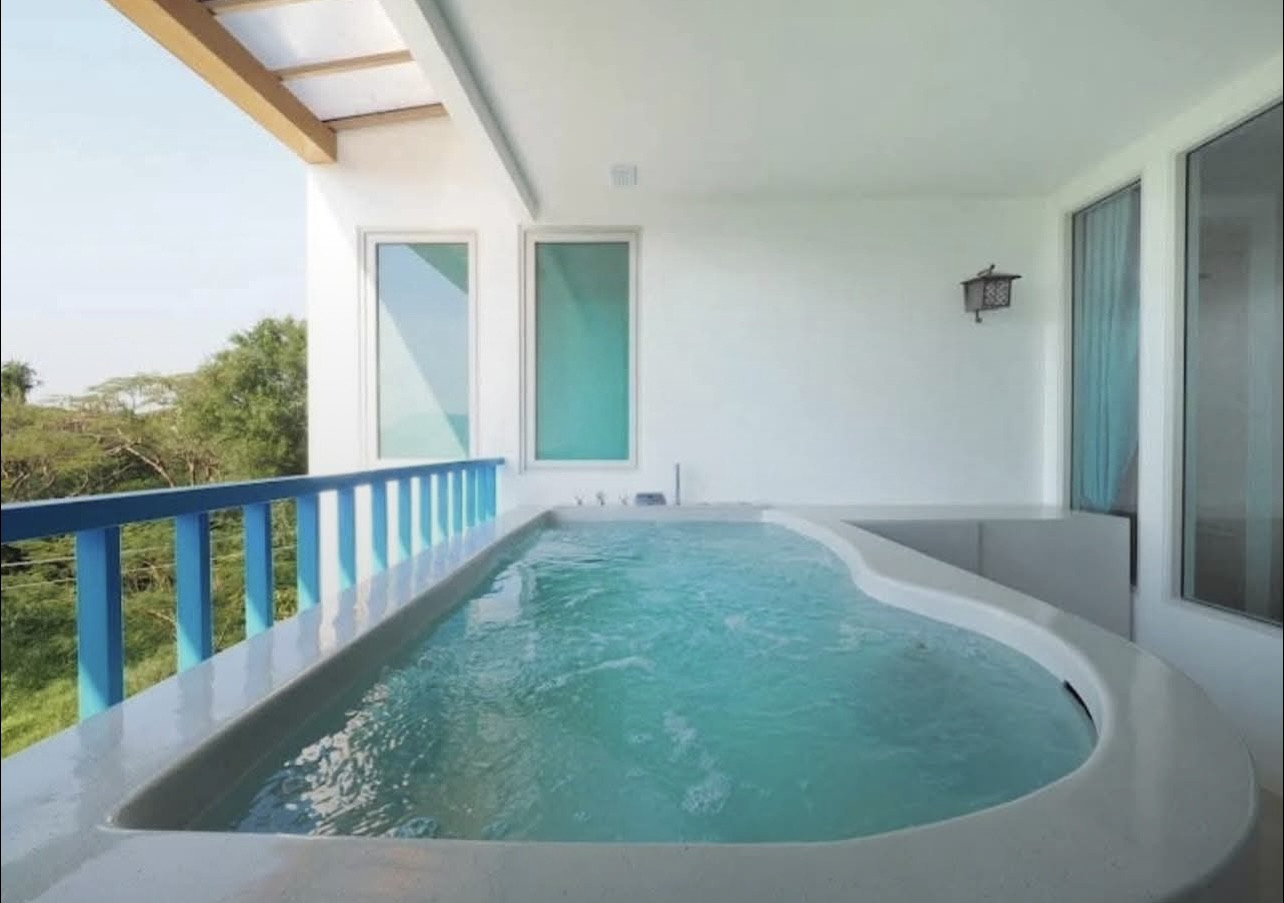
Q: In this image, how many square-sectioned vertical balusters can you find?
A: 13